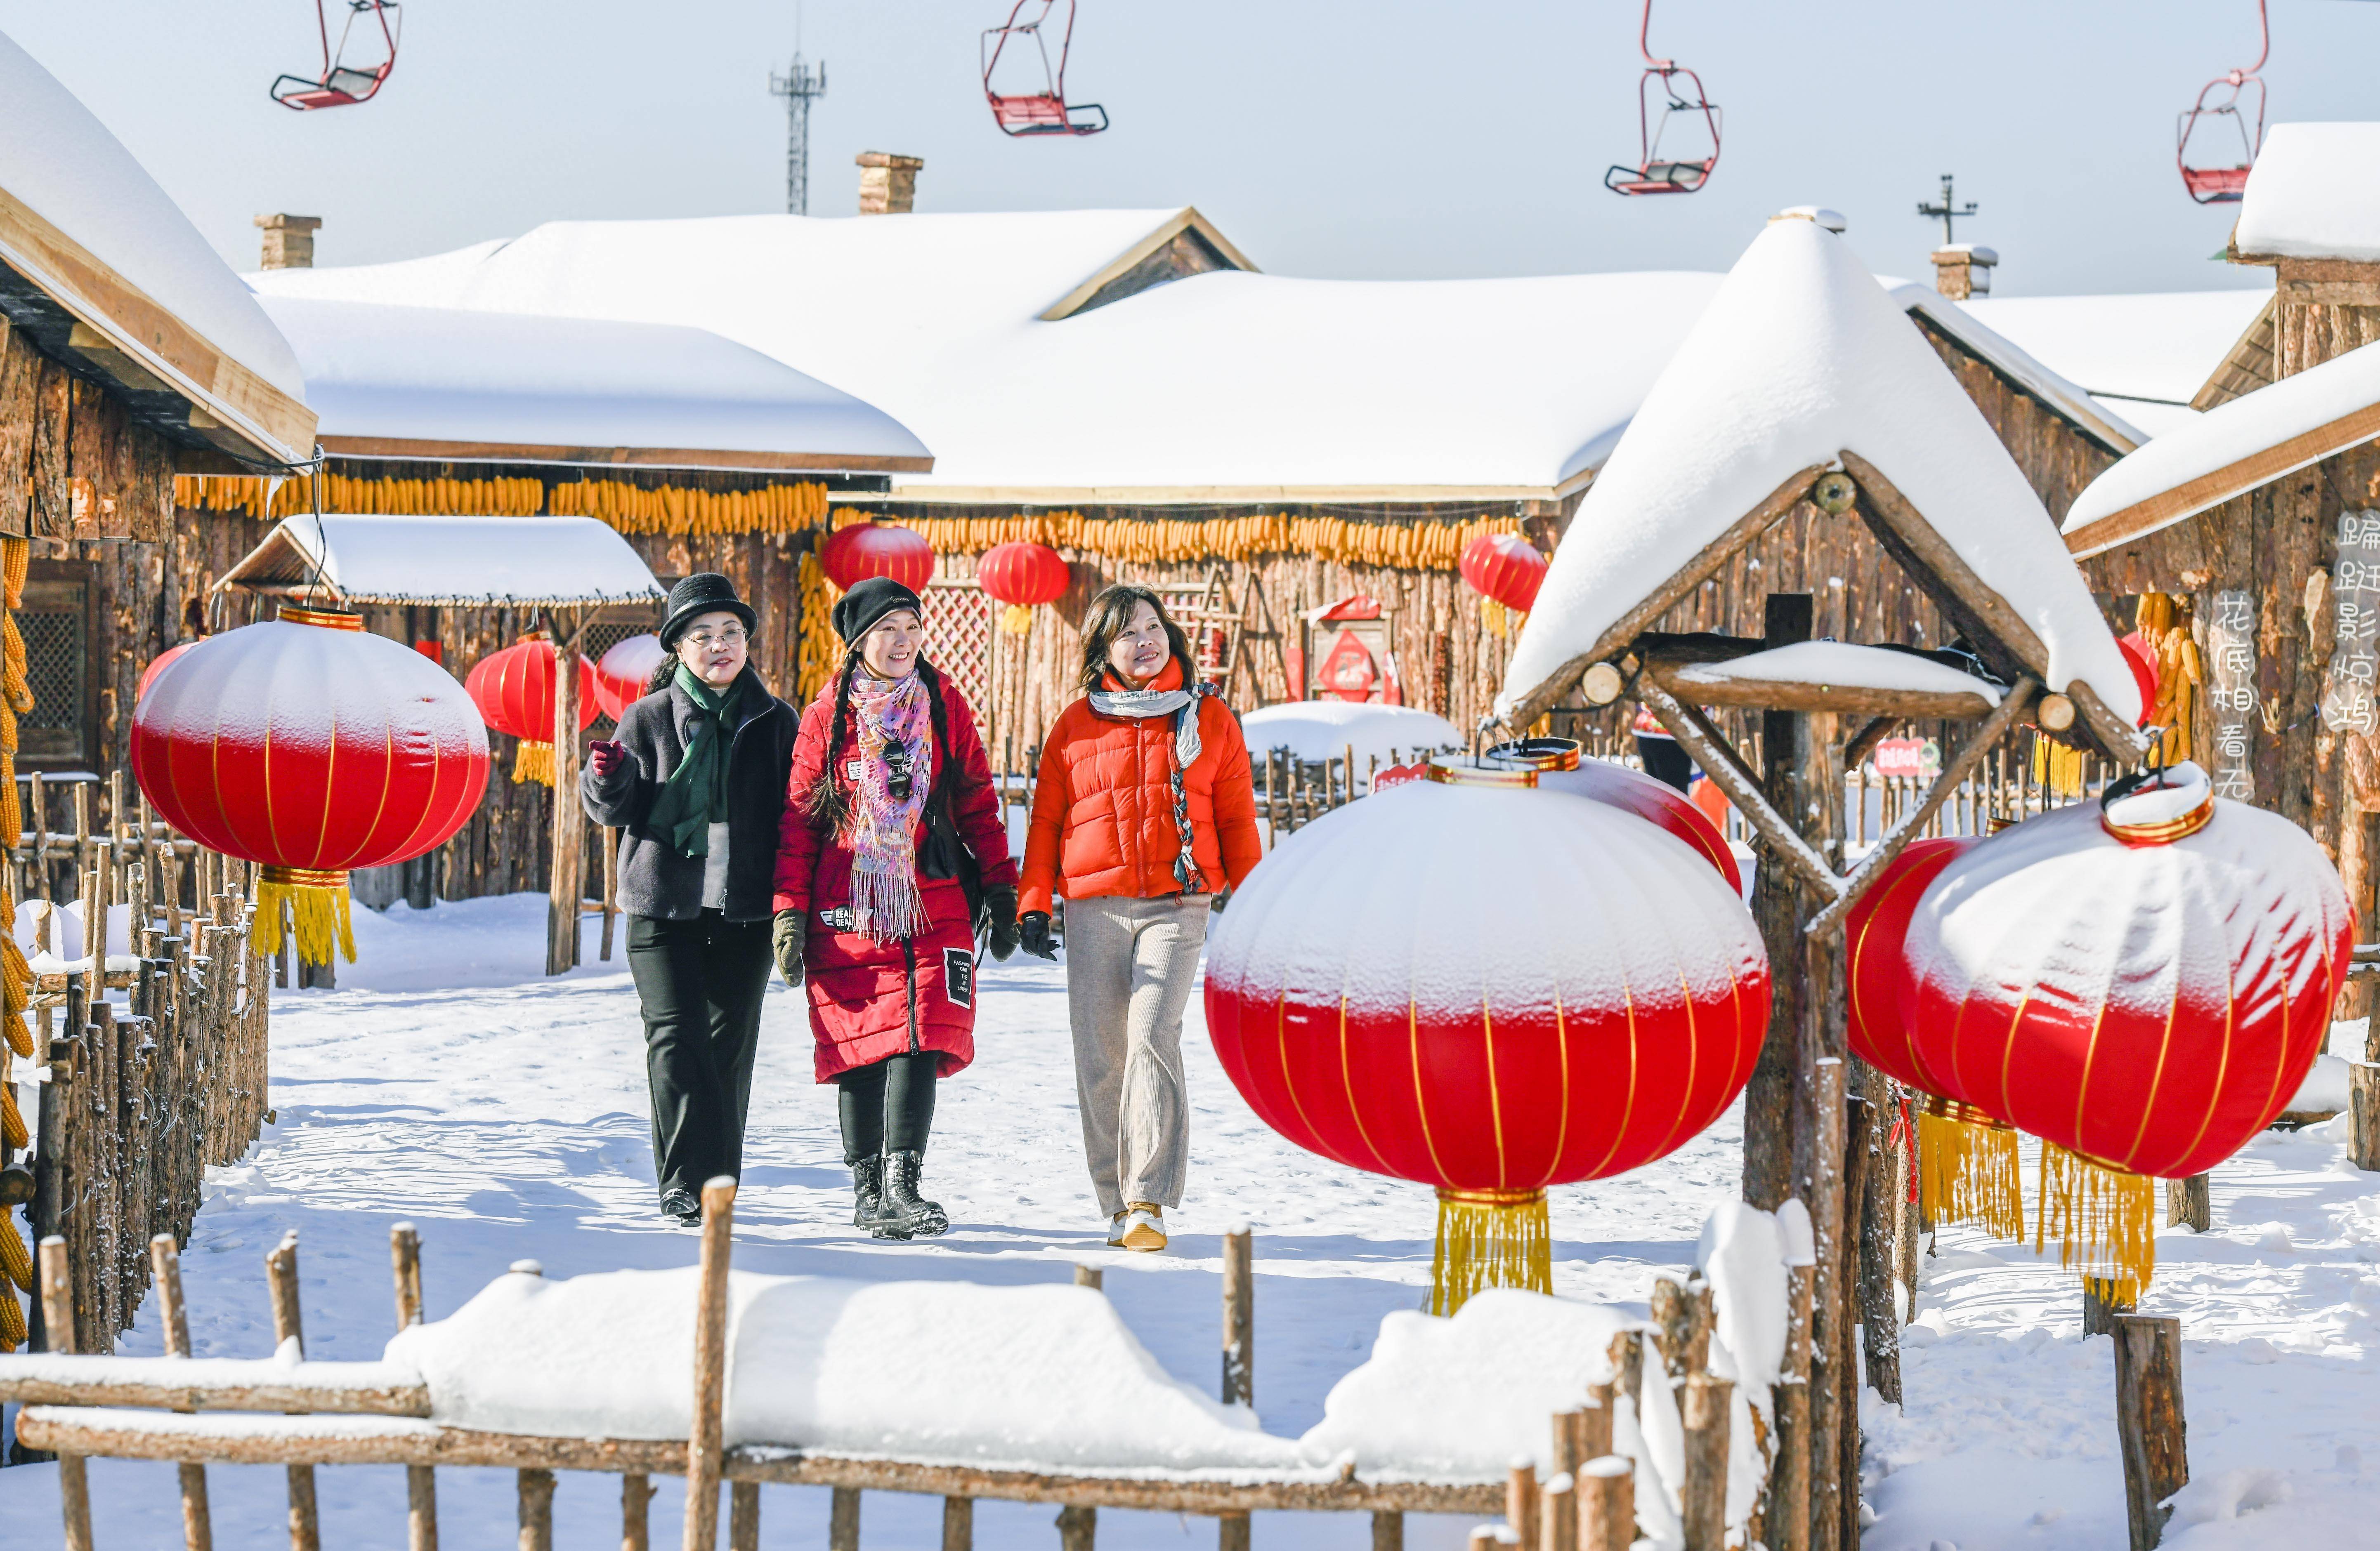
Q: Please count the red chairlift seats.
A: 4